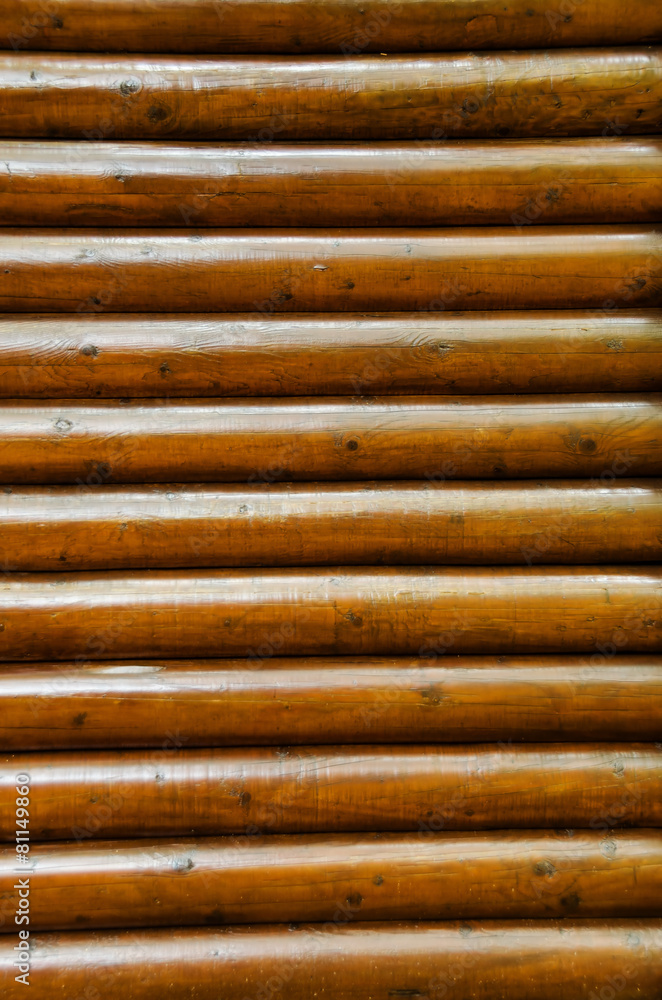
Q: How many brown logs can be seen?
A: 12